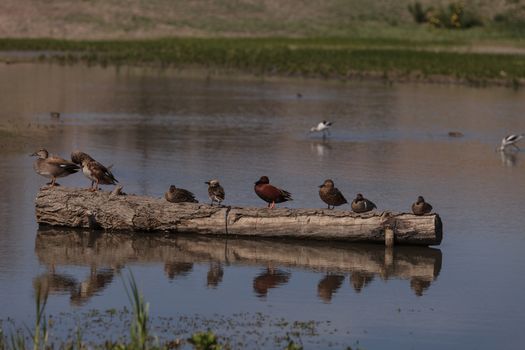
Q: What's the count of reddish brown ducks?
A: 1